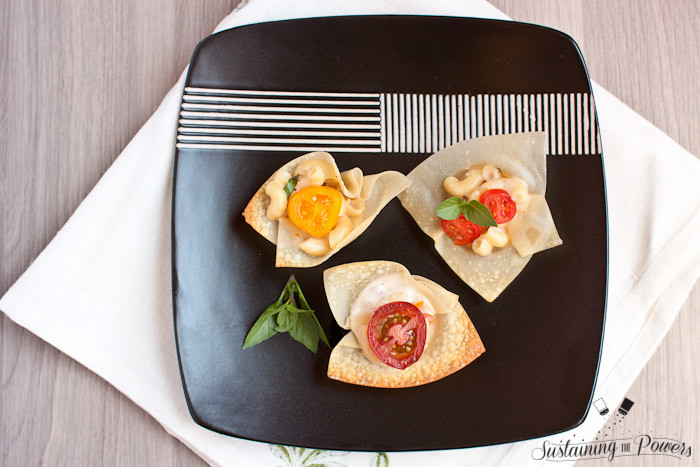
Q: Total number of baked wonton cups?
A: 3